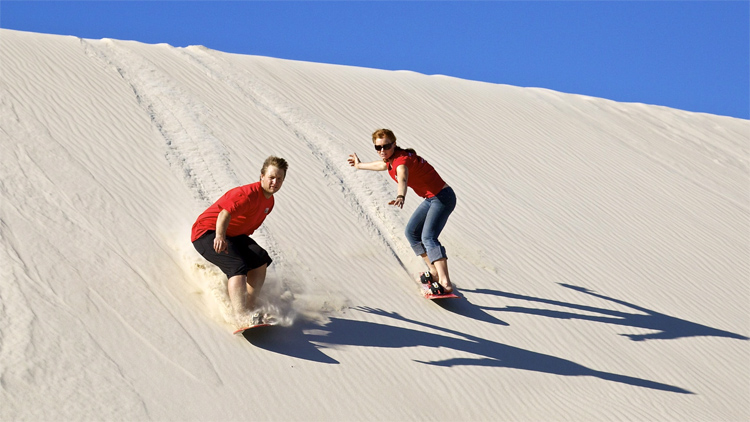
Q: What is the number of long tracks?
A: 2